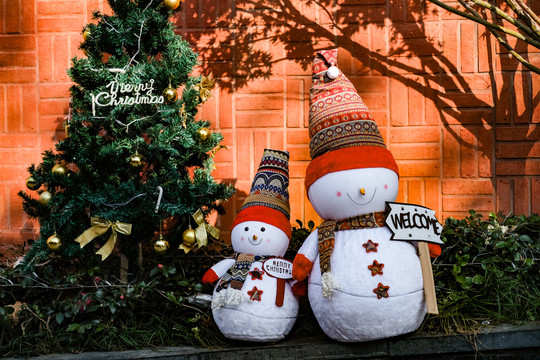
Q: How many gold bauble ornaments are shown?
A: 11